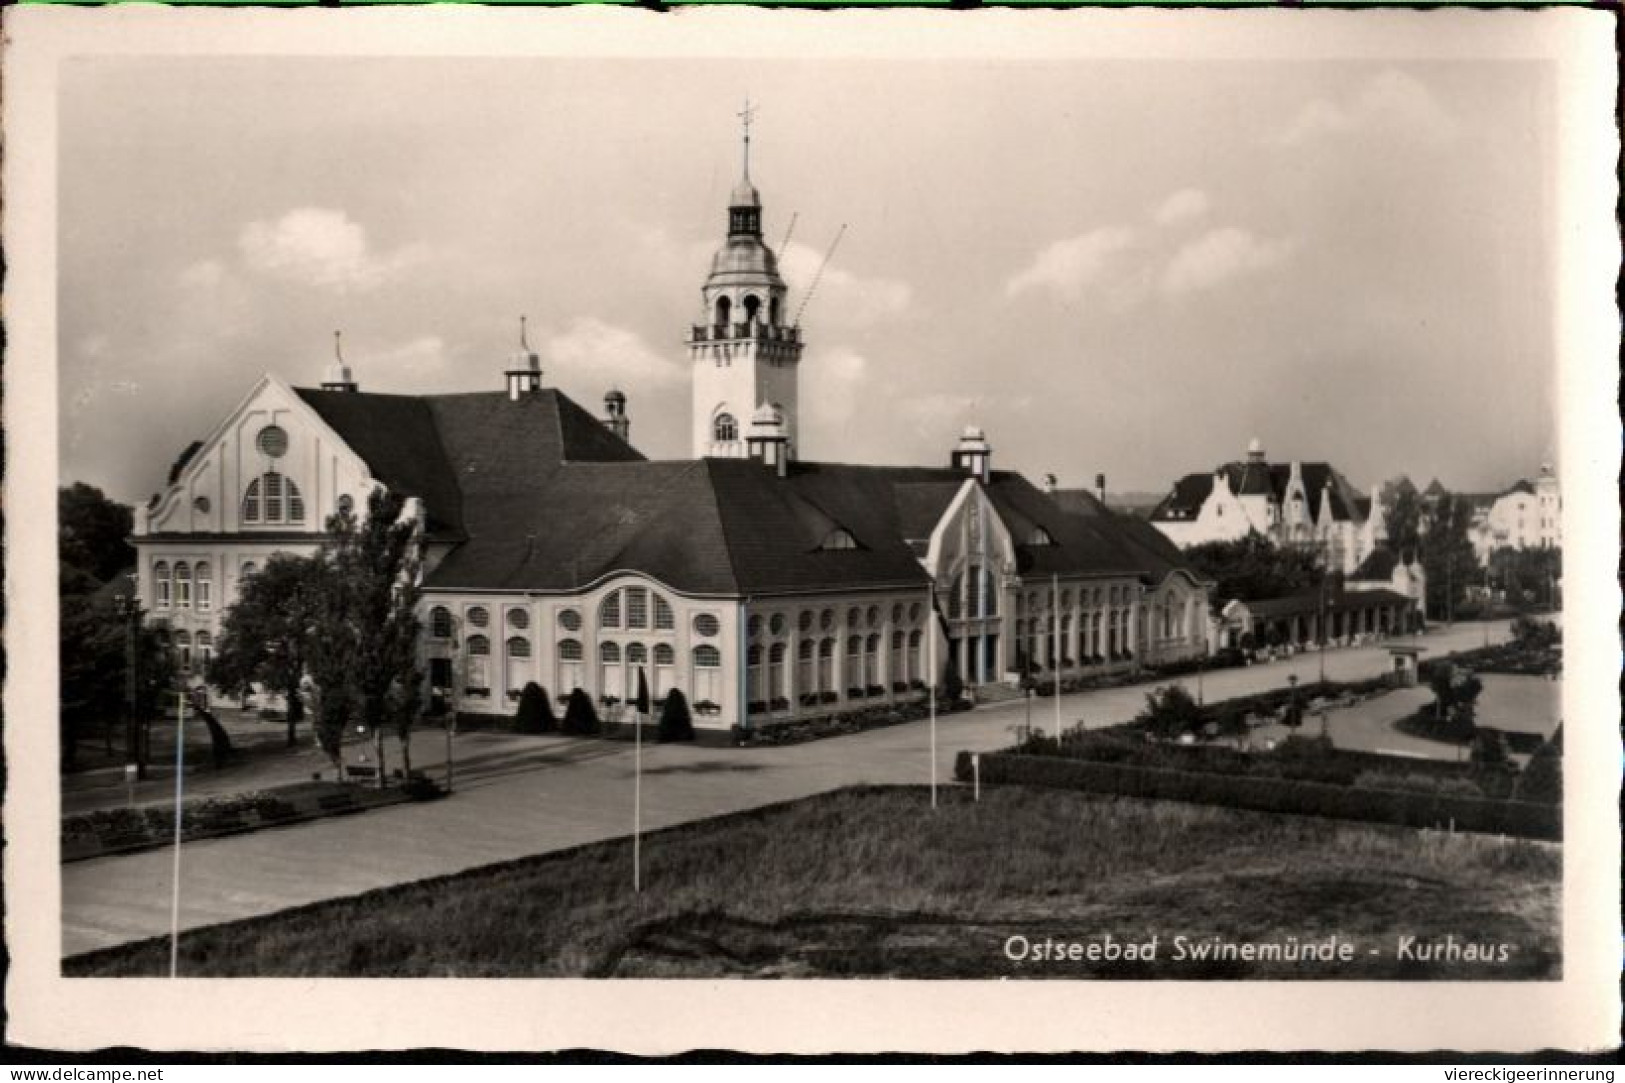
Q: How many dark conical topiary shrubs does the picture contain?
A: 3